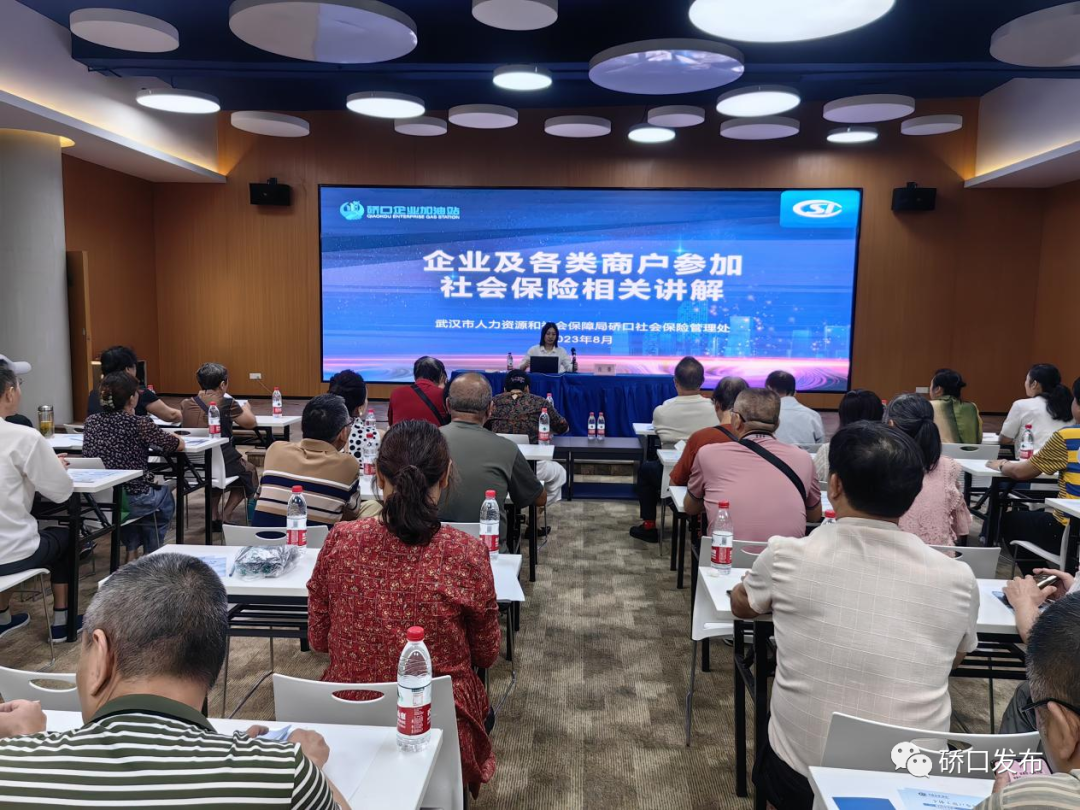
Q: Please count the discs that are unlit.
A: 13